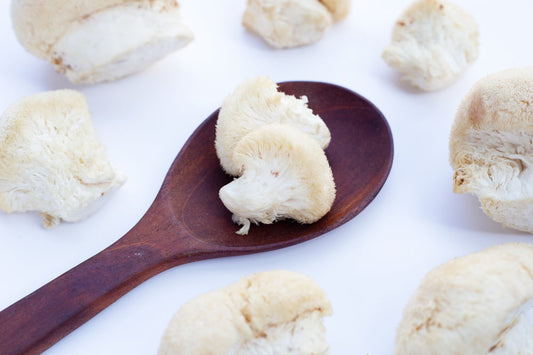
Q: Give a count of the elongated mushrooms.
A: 0